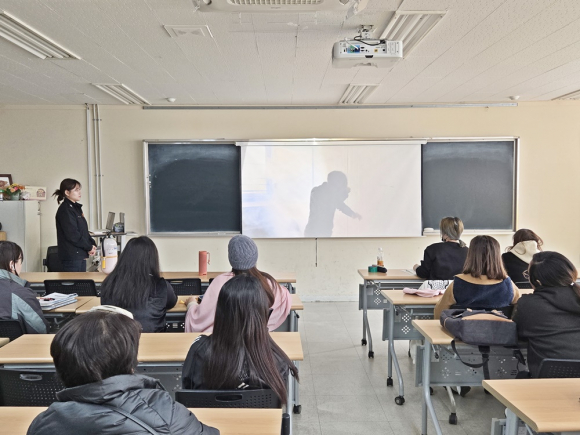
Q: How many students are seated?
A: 9